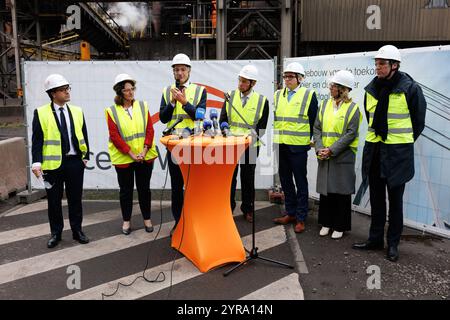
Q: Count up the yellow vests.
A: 7